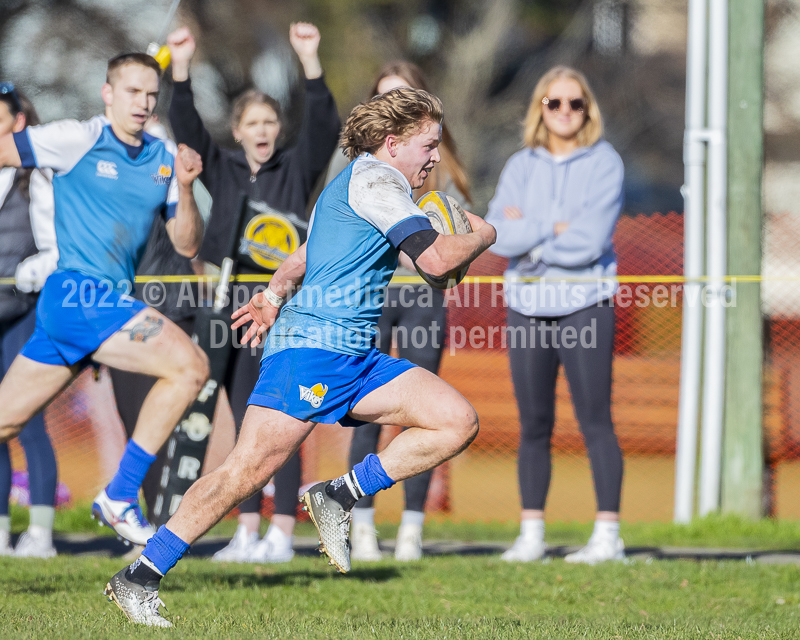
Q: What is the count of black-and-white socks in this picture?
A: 2